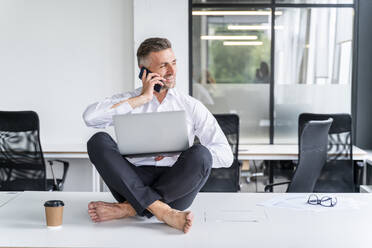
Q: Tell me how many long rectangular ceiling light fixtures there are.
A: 4